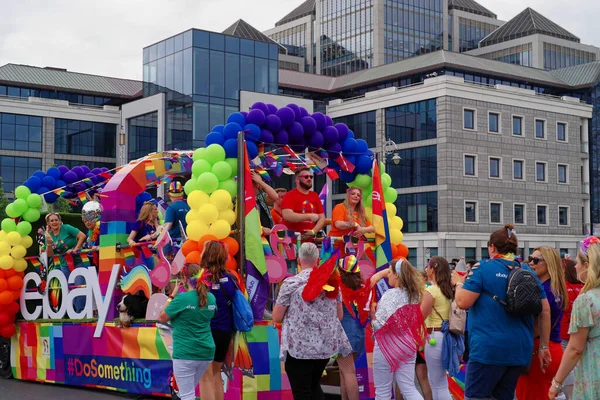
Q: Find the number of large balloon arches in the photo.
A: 2